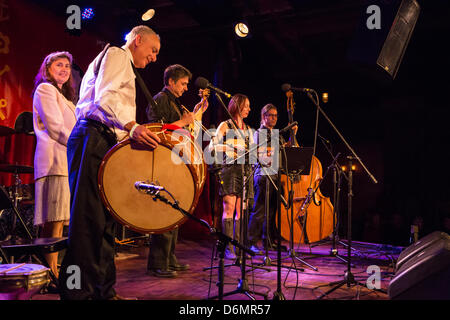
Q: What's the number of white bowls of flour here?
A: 0